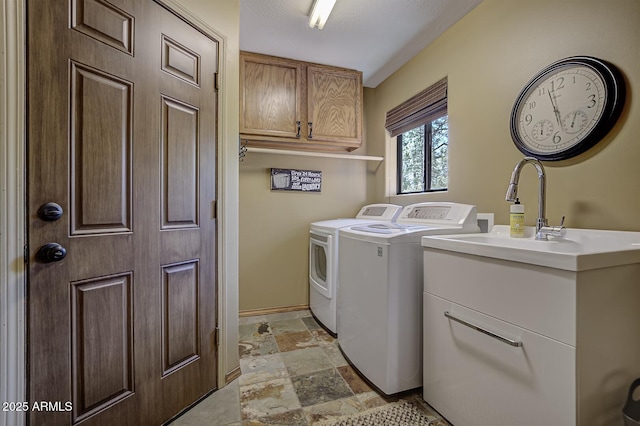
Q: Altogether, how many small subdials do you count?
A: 2